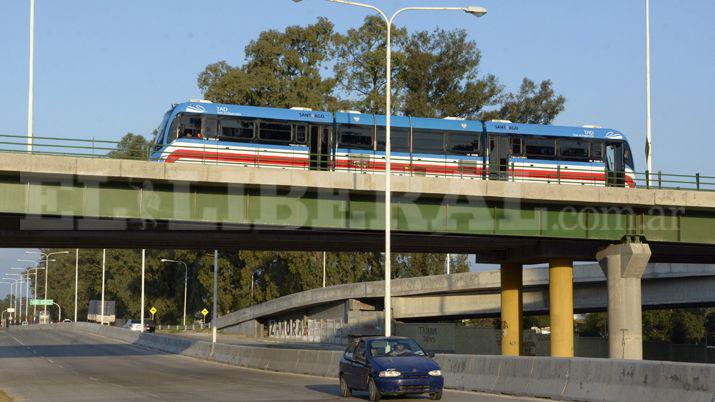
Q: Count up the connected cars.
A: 3